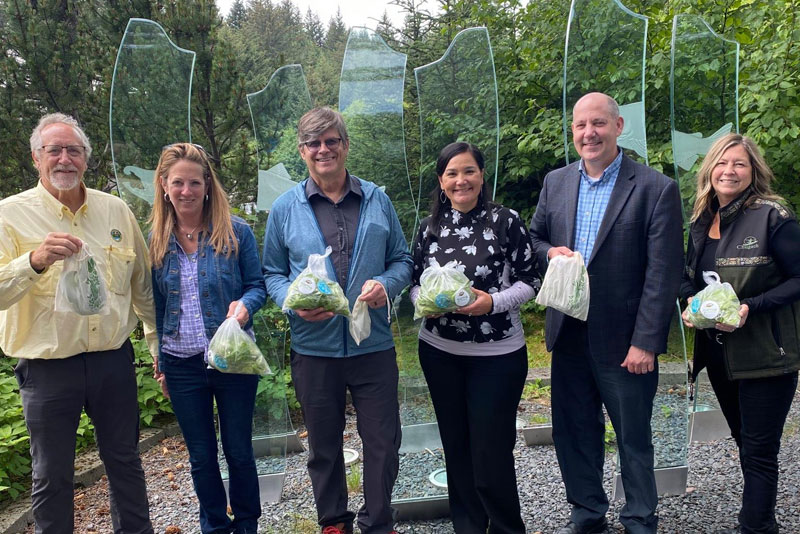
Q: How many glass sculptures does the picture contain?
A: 6